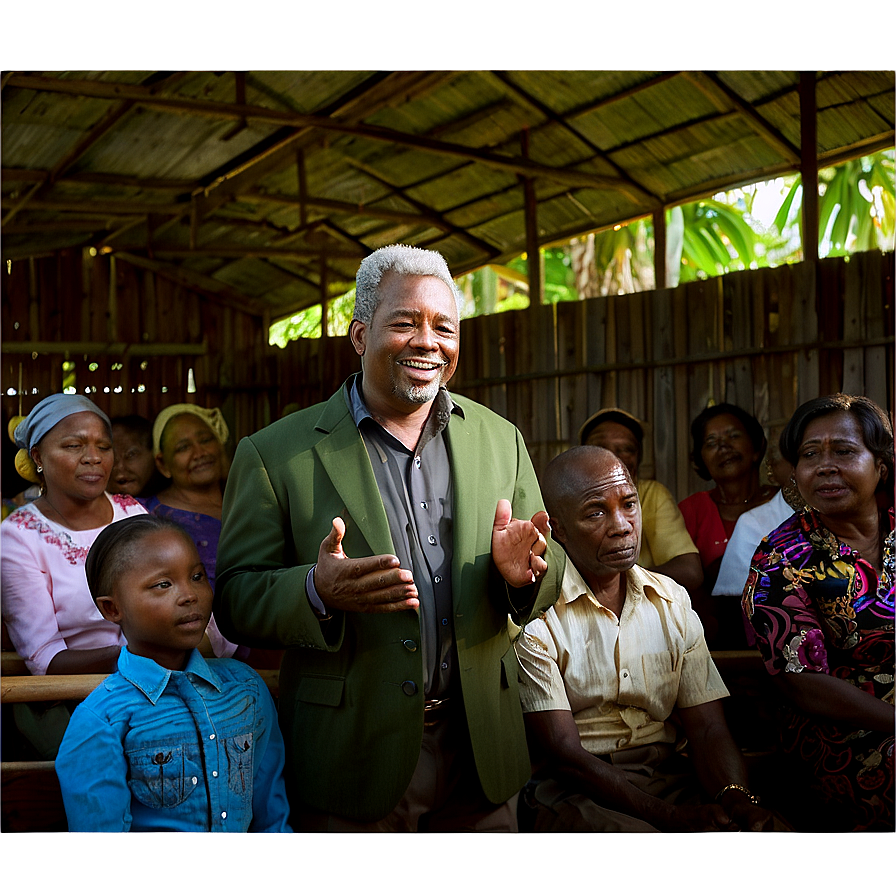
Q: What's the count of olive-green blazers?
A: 1